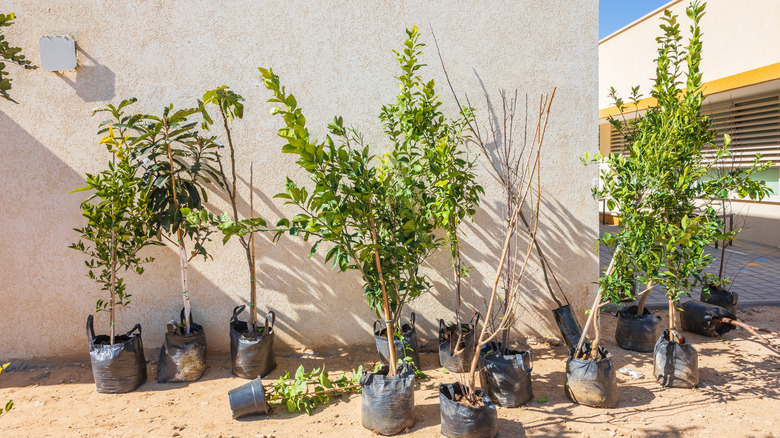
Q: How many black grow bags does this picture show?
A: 14